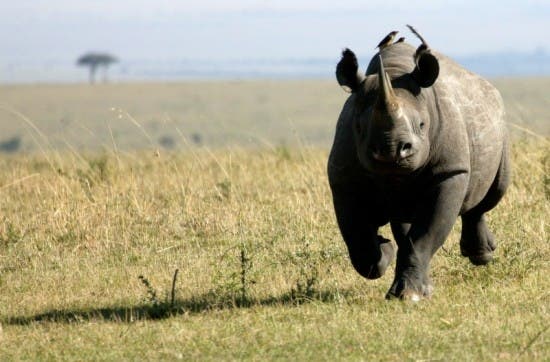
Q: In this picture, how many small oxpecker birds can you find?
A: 2